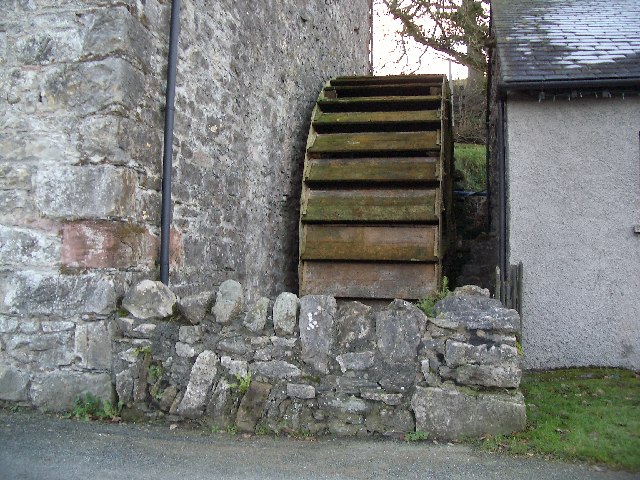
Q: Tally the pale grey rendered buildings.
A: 1